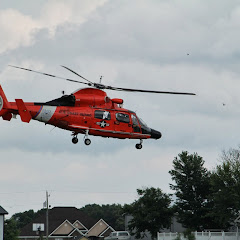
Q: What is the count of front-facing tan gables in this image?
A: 3